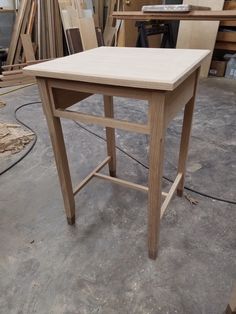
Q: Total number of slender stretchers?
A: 3